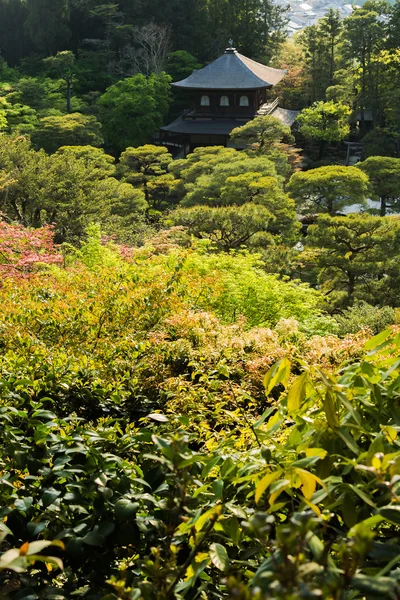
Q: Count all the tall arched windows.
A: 3